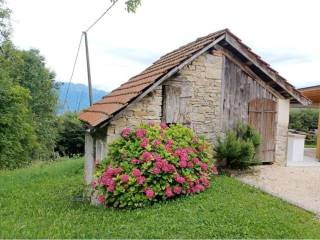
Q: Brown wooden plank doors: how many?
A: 1